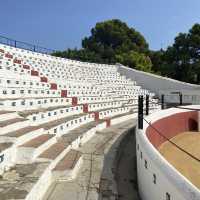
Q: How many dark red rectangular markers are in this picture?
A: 12